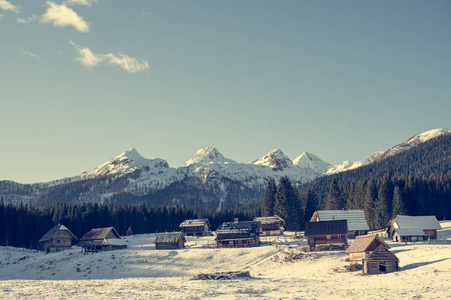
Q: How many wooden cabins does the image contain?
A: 11